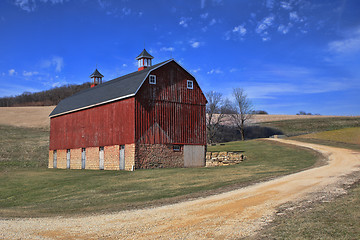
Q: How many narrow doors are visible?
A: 5